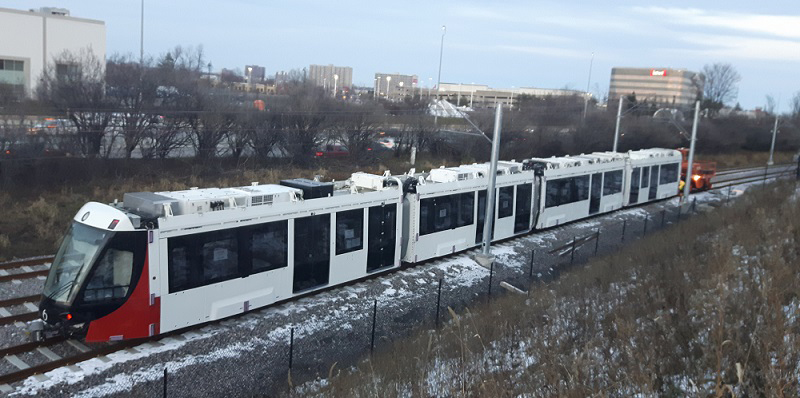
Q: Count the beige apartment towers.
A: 2